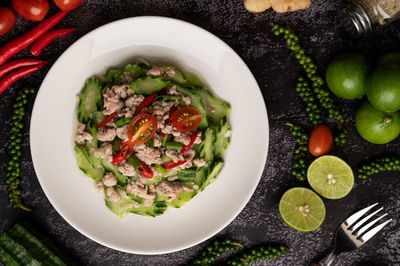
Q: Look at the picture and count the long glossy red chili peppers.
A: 4